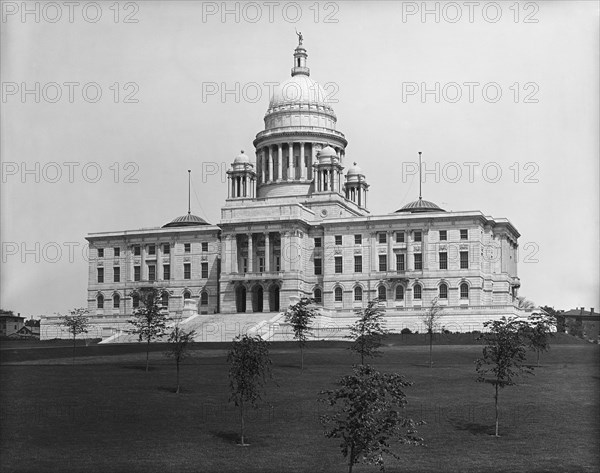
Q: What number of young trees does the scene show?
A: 10